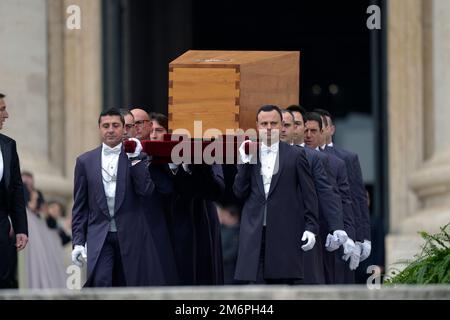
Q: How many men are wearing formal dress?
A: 11